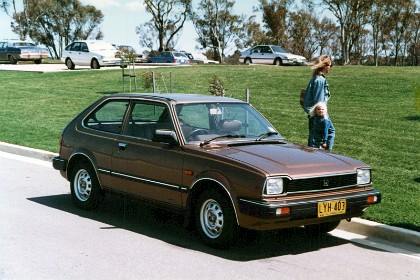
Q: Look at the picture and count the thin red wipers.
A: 0